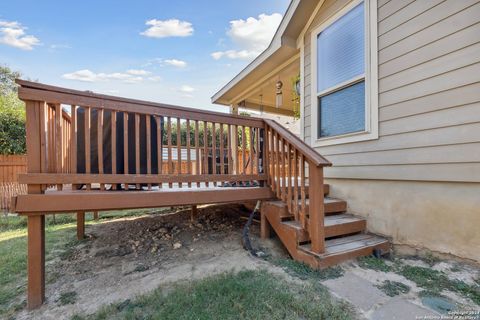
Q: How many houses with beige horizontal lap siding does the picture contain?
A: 1